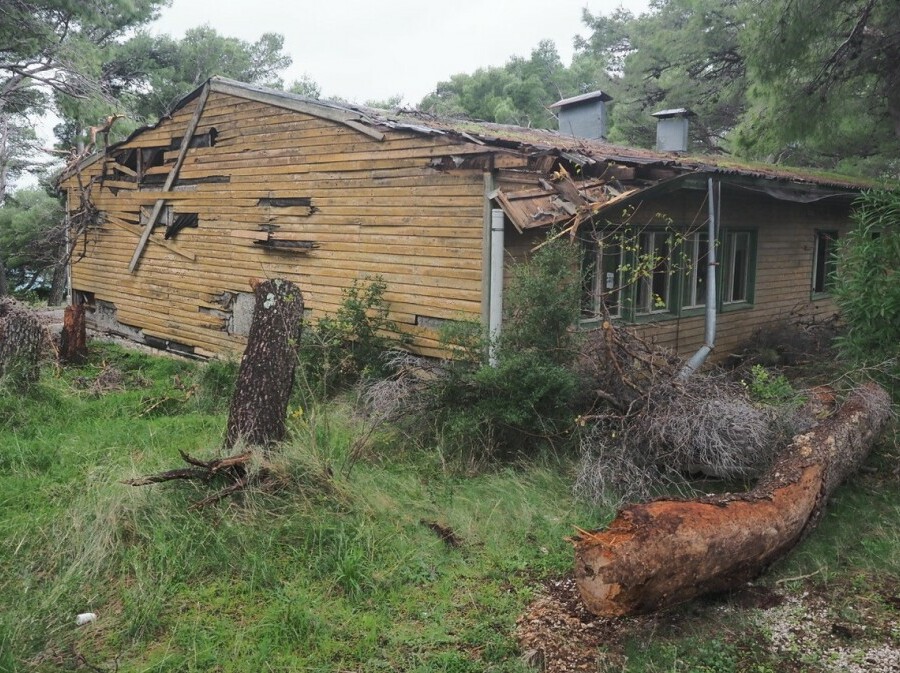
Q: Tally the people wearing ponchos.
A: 0